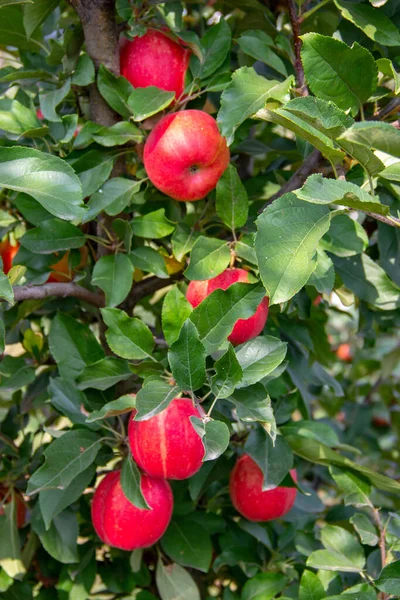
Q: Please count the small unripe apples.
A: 0